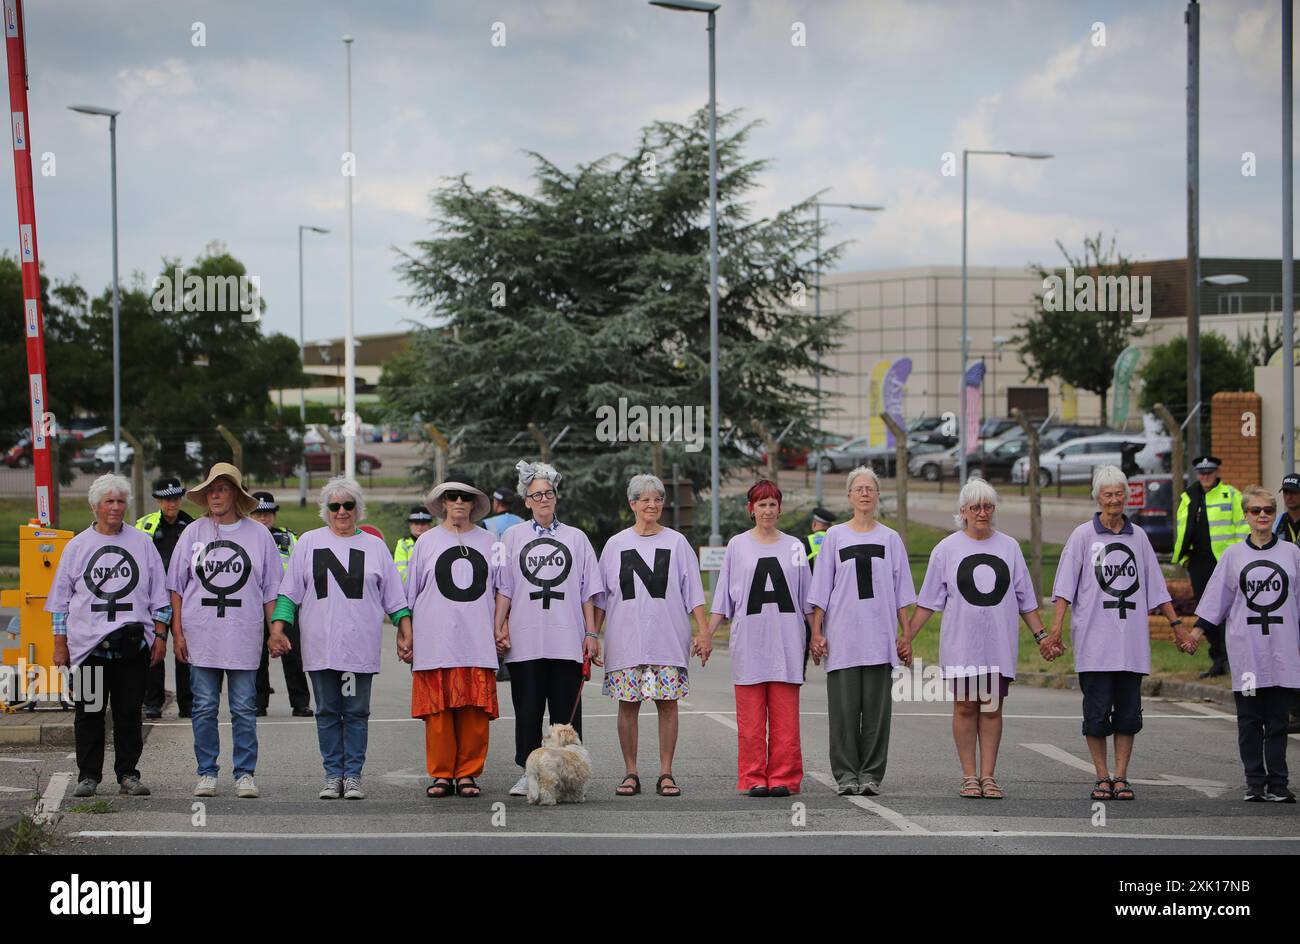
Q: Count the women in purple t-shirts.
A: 11